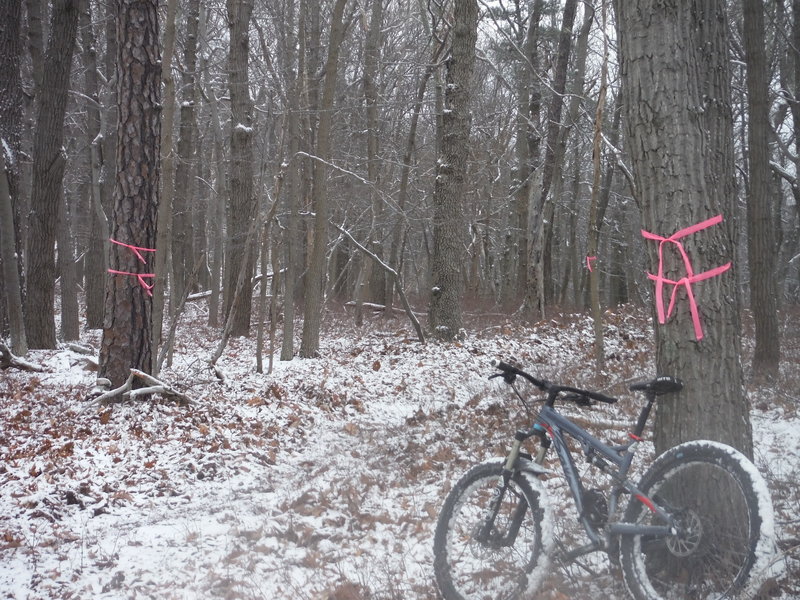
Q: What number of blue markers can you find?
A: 0